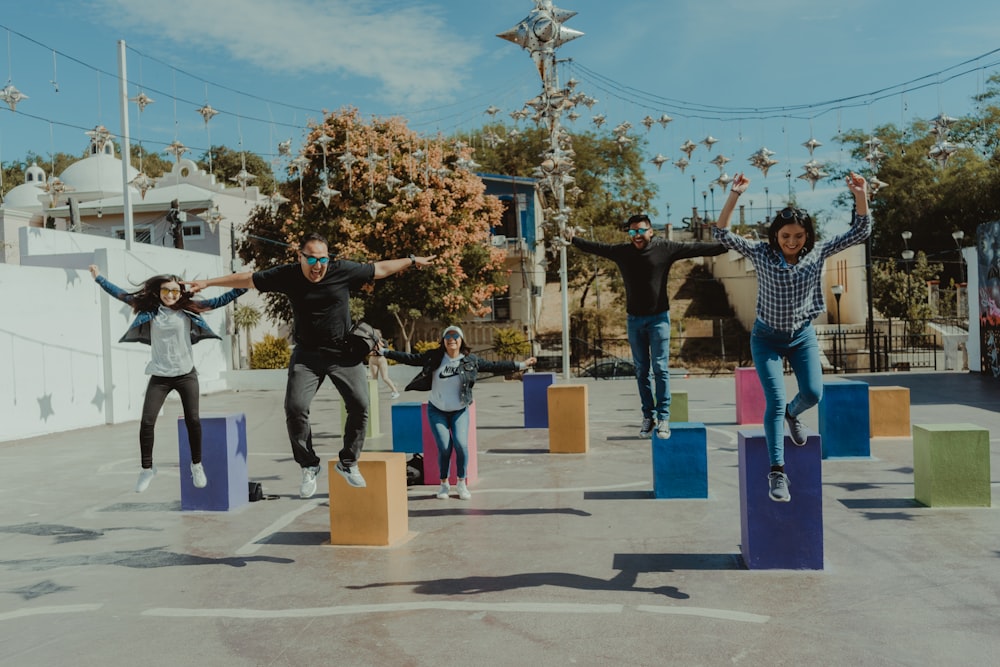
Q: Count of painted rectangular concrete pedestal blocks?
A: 14